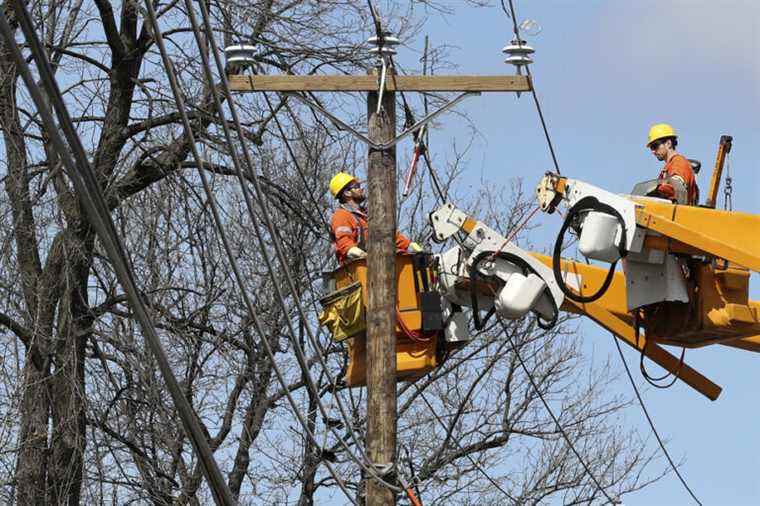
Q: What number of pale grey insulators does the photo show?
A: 3